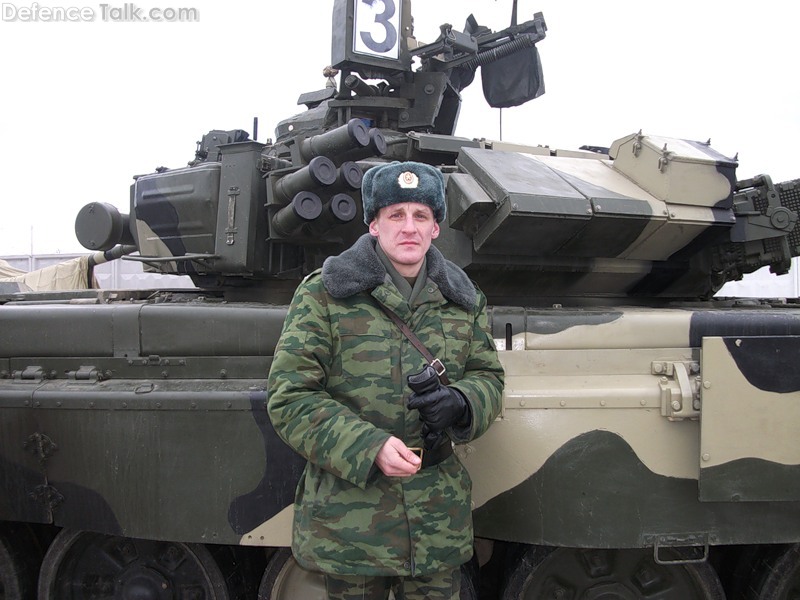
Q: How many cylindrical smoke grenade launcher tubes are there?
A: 6